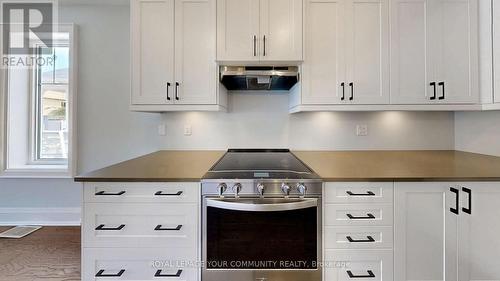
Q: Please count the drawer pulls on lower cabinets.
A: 10